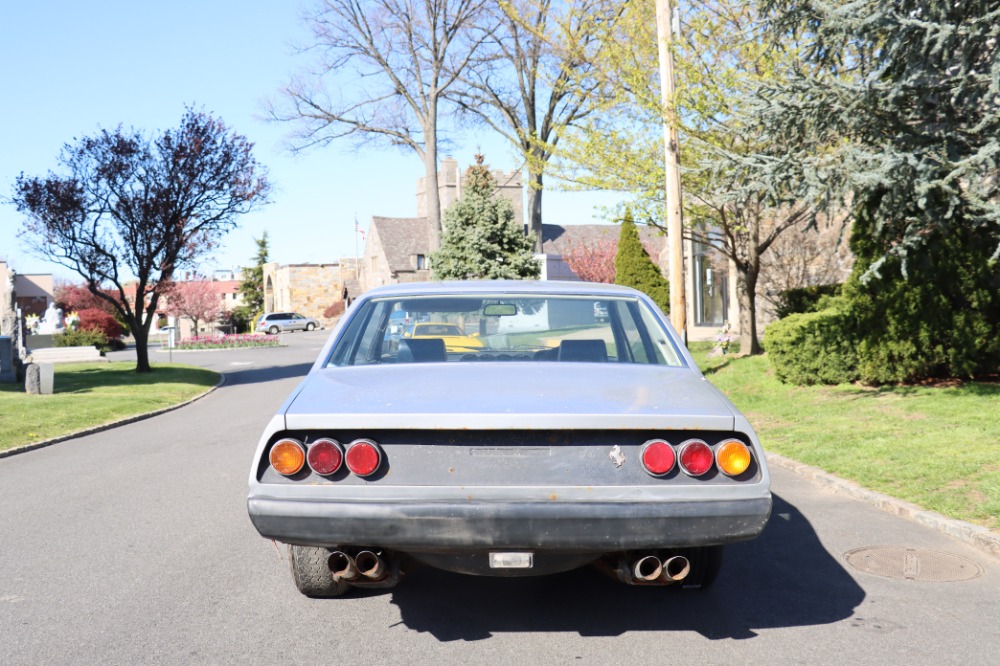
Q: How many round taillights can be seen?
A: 6